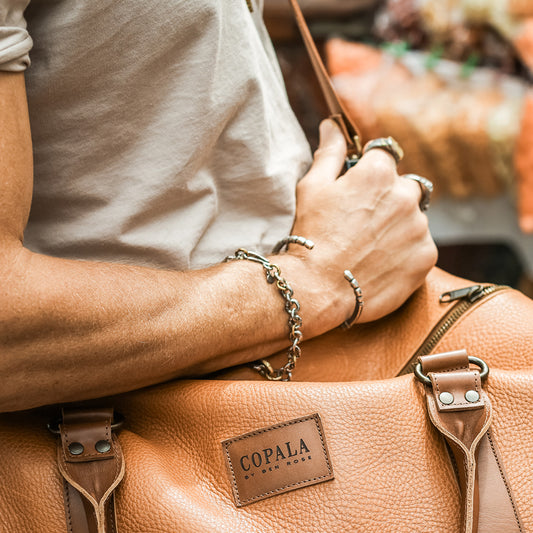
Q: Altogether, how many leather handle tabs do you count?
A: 2